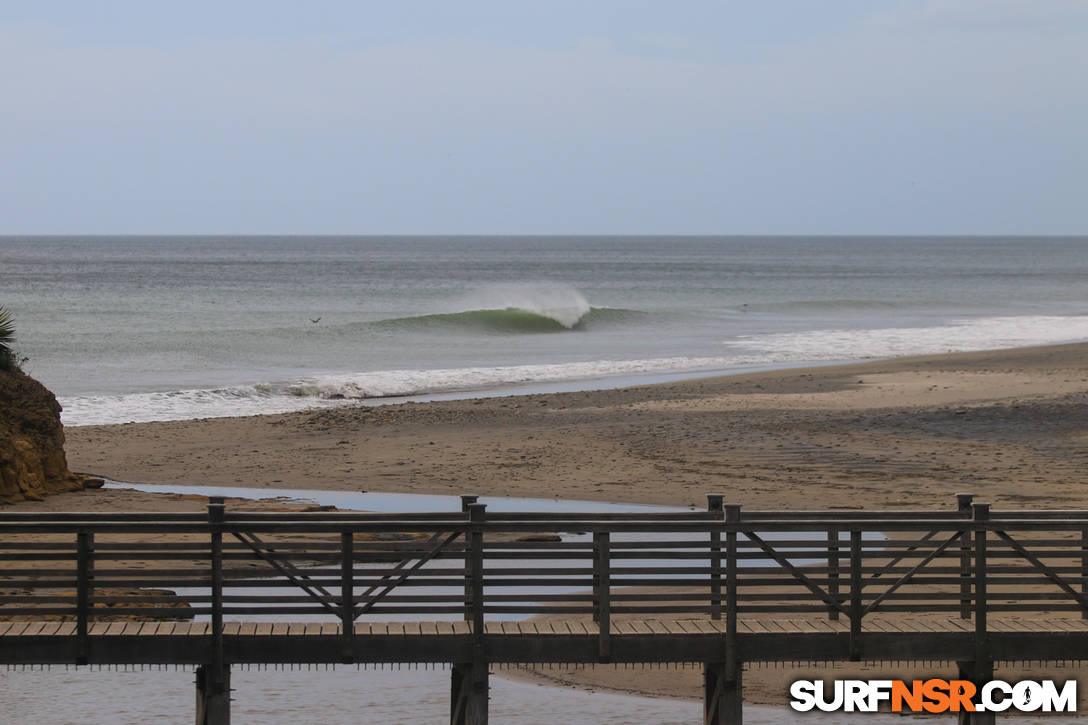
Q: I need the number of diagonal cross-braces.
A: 8